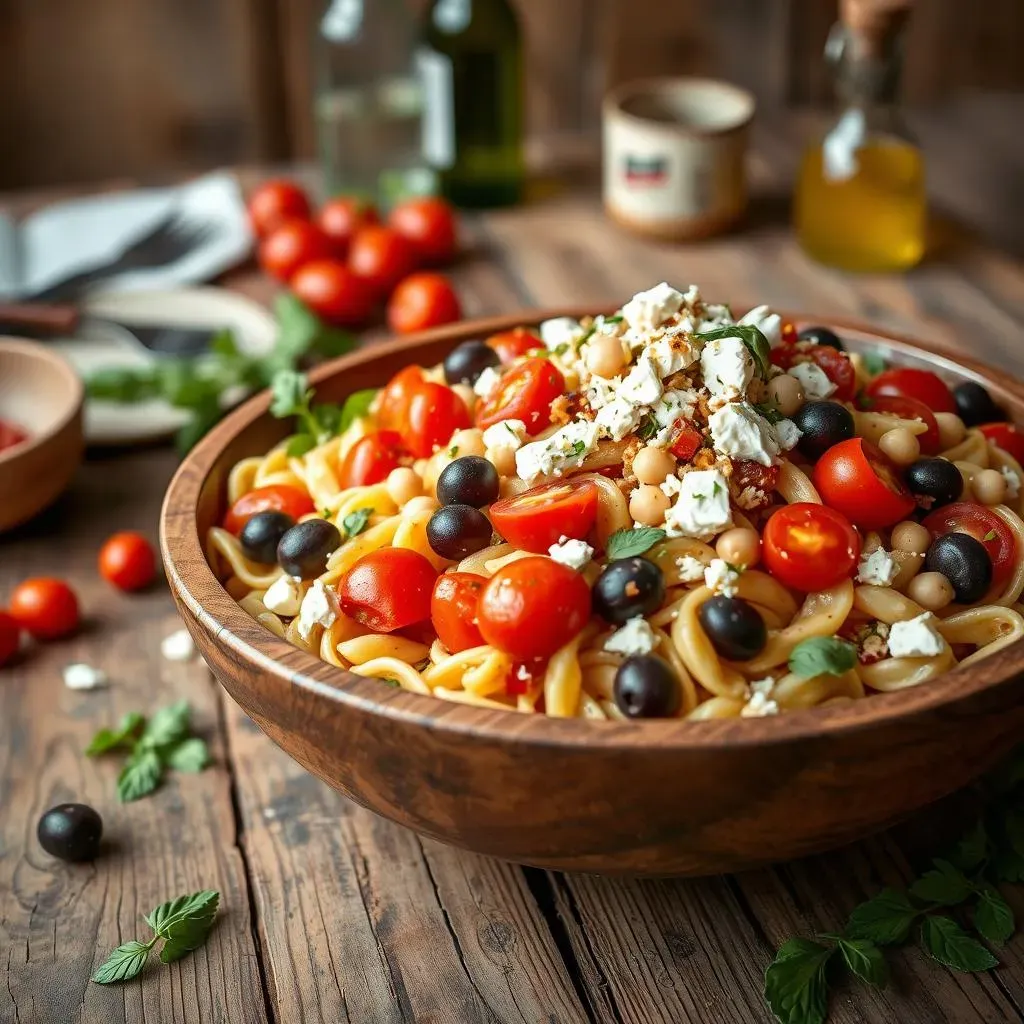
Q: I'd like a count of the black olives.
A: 14